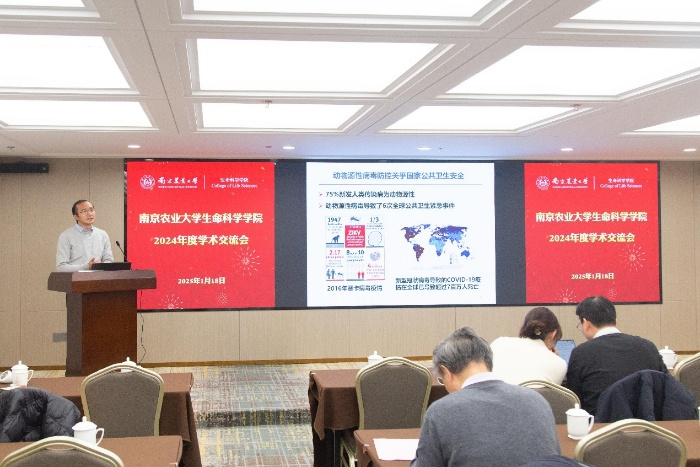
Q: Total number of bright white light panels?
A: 10